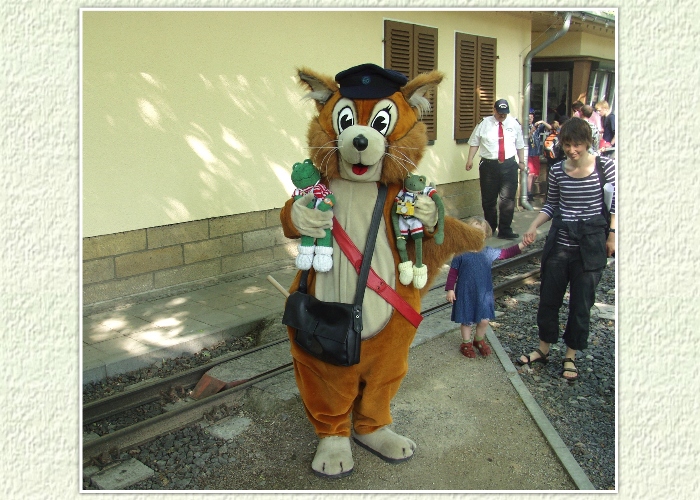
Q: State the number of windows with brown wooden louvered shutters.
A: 2